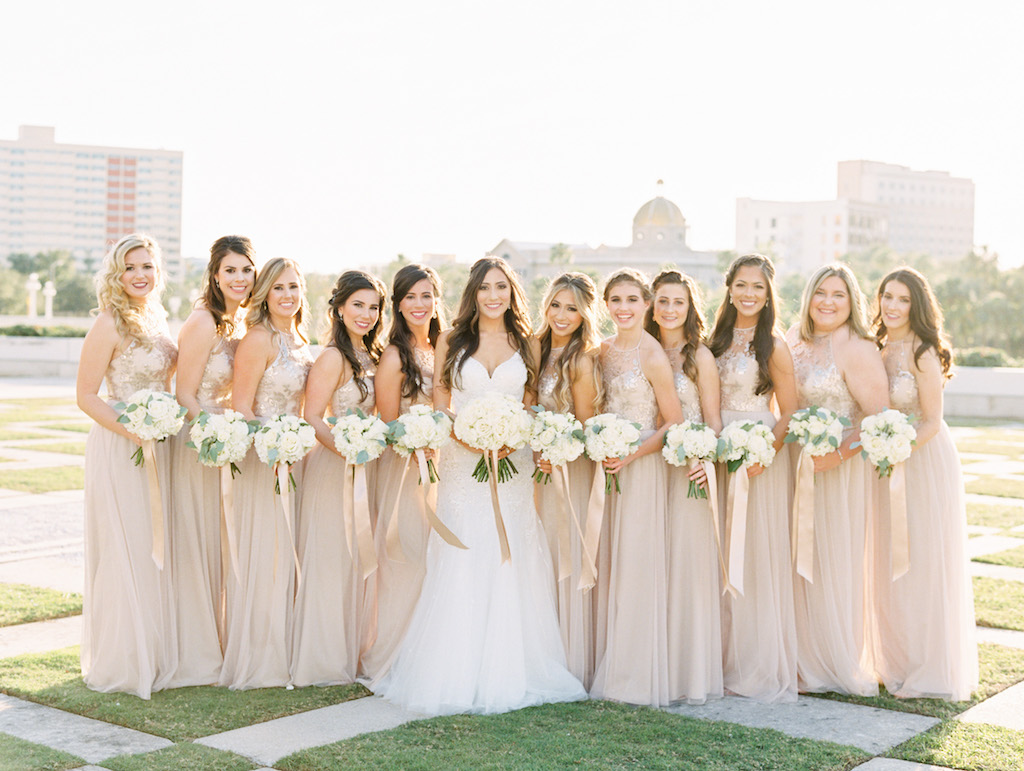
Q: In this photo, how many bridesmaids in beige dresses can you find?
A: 11